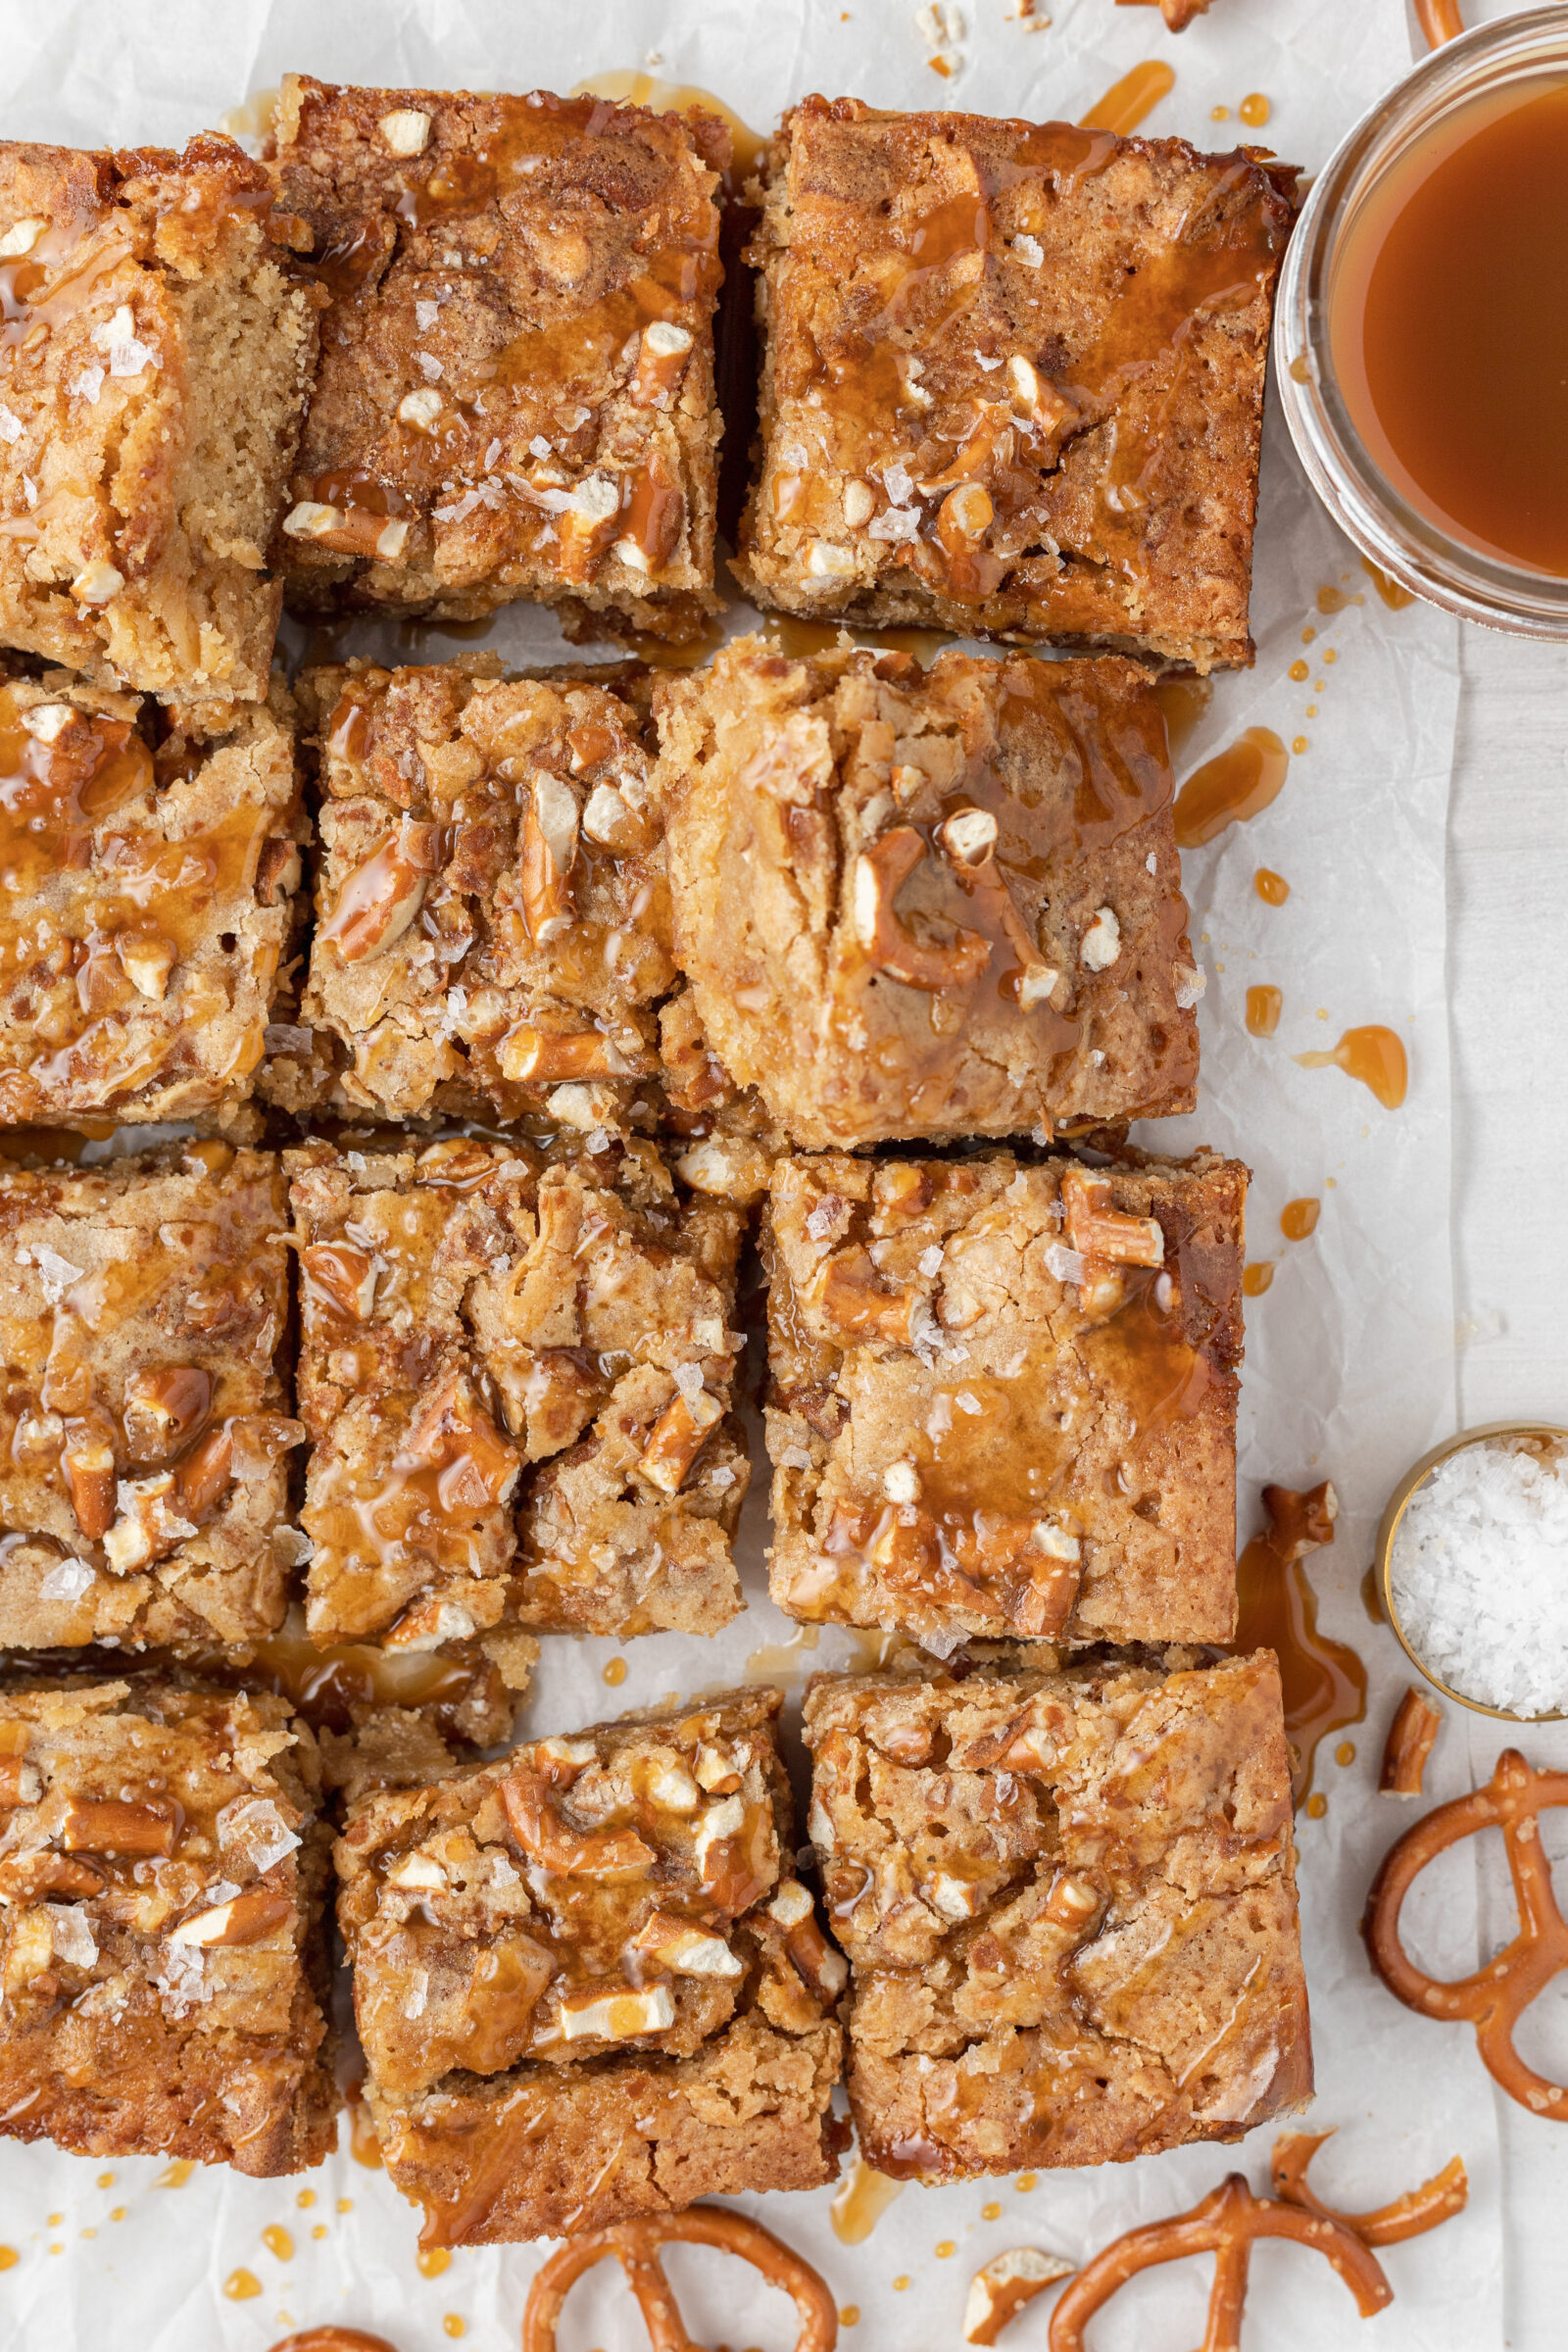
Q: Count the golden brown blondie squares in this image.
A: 12